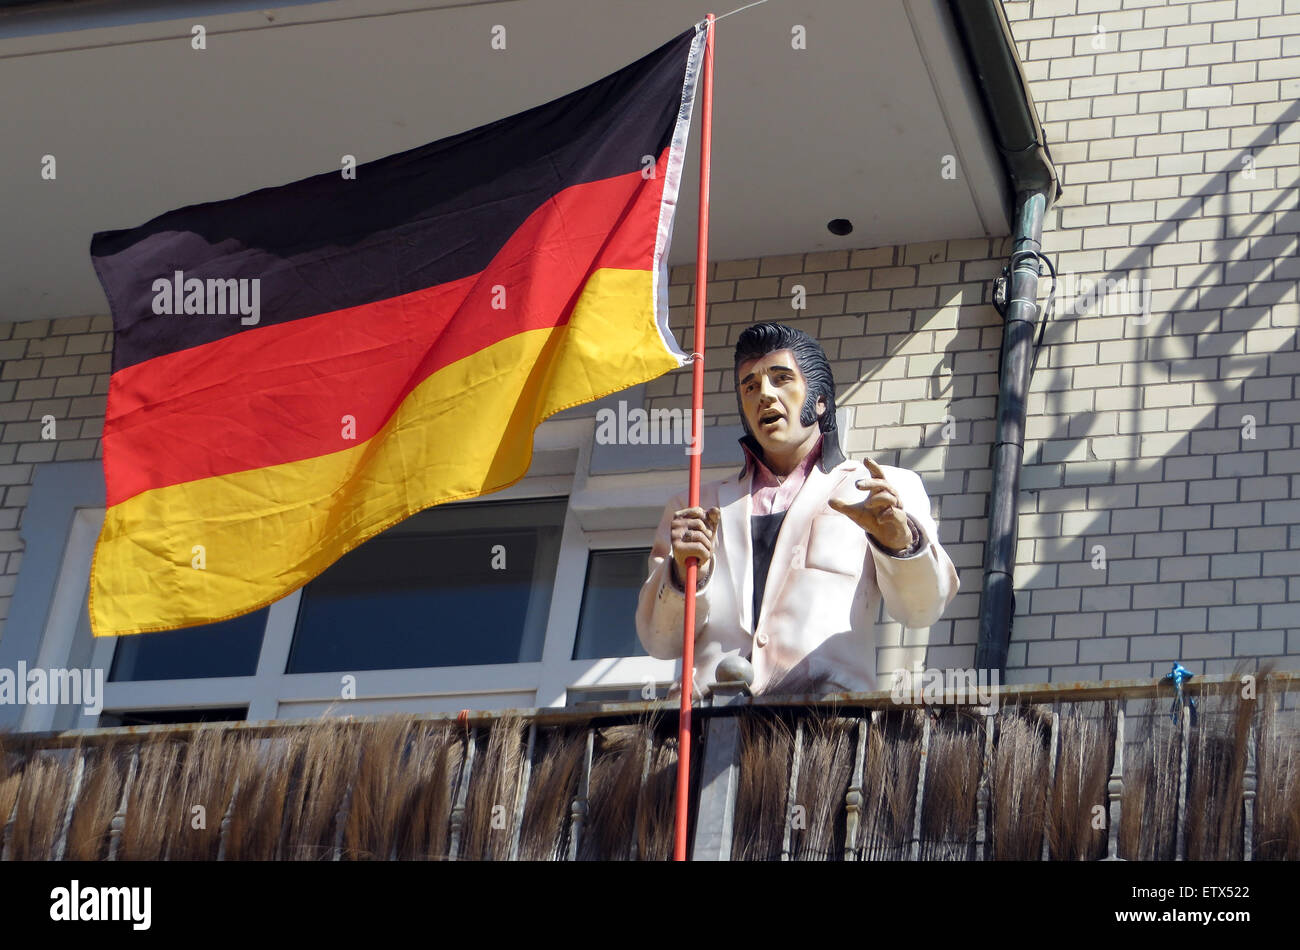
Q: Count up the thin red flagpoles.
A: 1